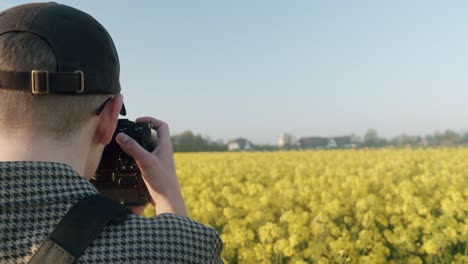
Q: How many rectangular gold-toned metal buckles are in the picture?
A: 1